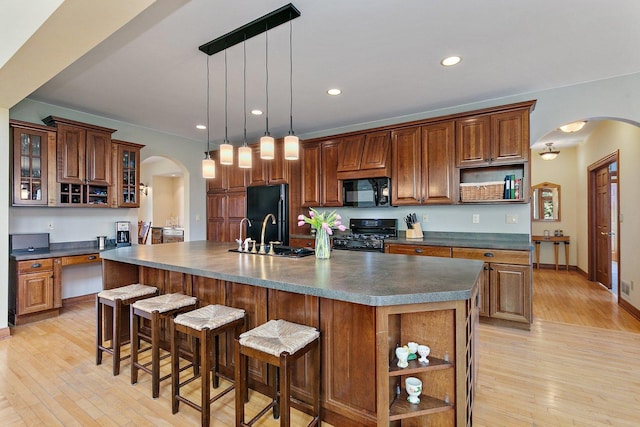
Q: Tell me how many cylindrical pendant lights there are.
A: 5